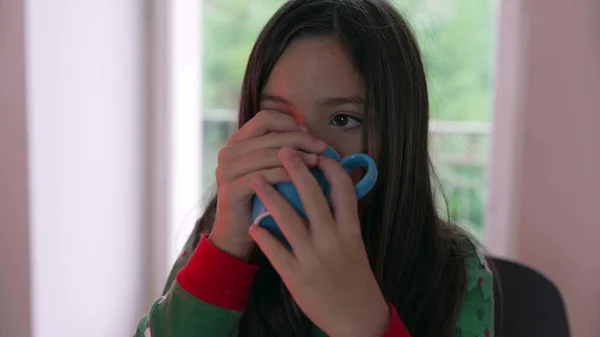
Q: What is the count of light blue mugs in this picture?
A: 1